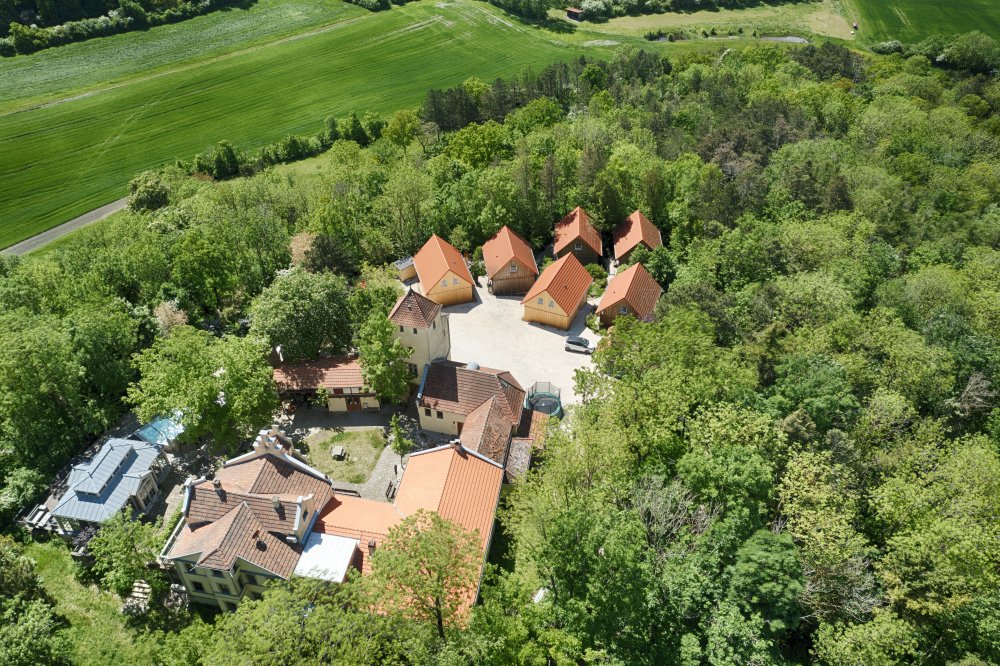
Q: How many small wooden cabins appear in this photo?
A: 6